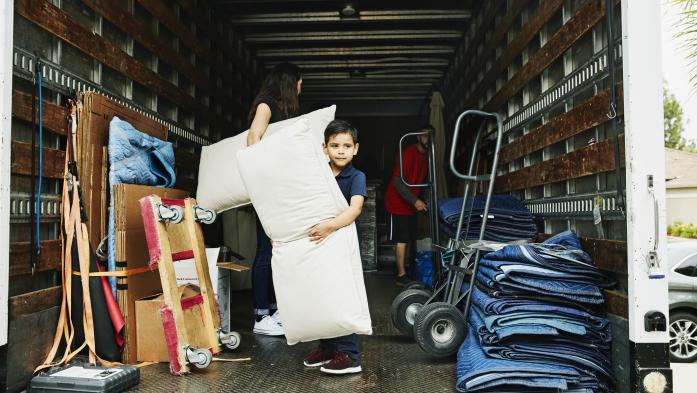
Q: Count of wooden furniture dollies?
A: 1